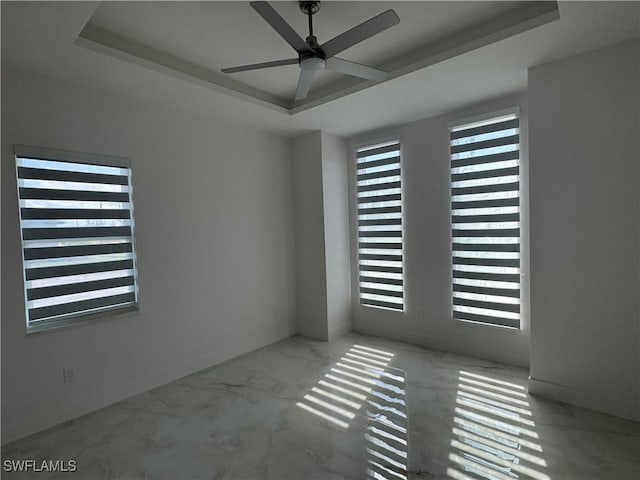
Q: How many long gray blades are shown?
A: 5